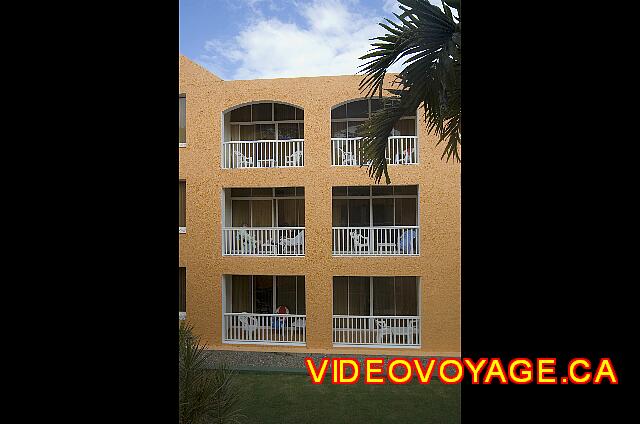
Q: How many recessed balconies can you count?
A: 6